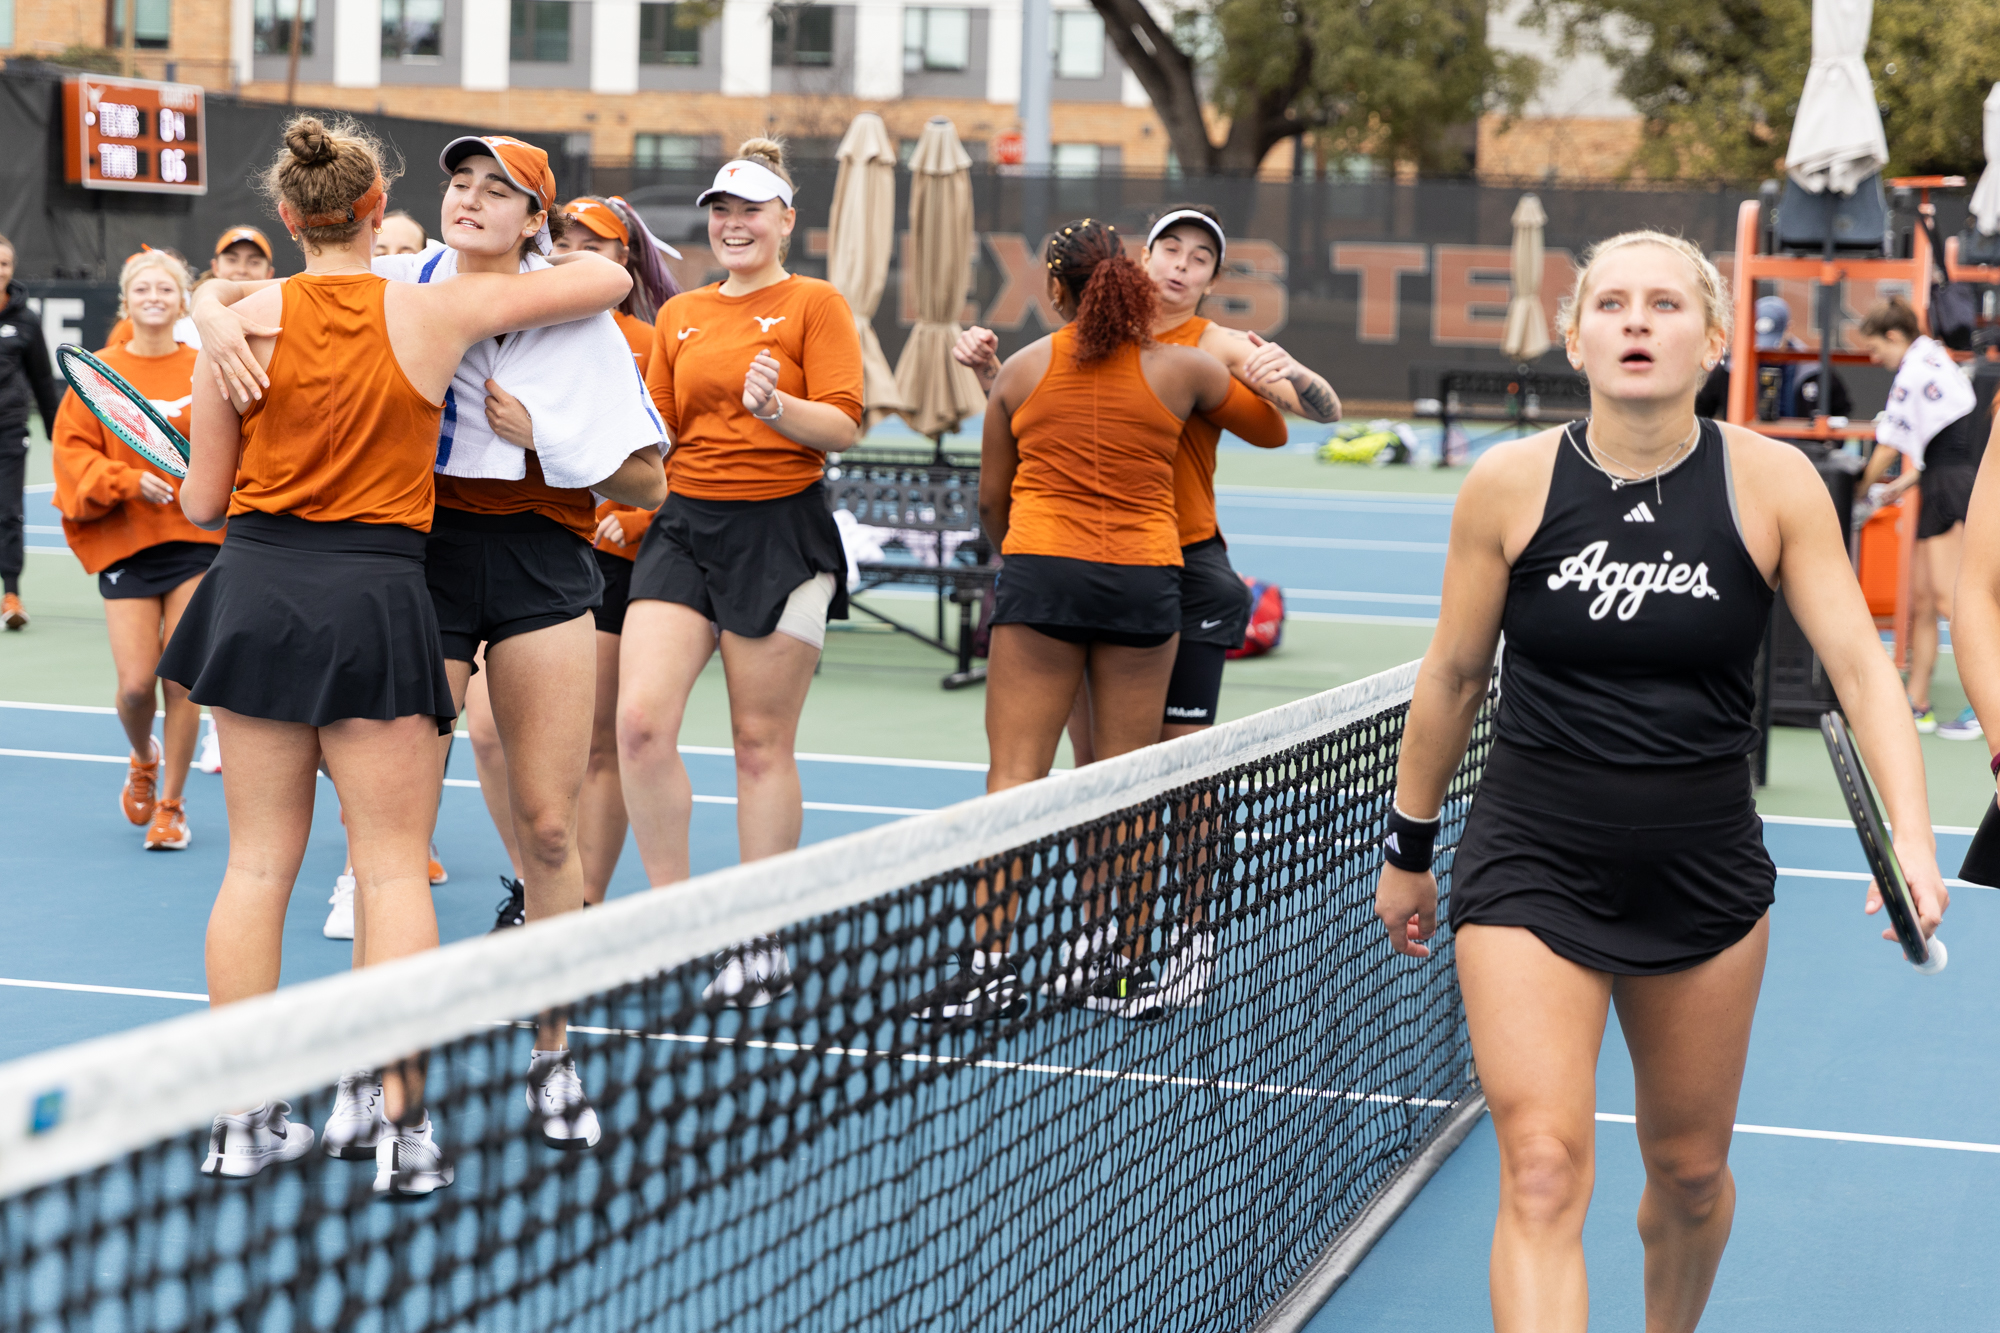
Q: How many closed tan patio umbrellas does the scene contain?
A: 3